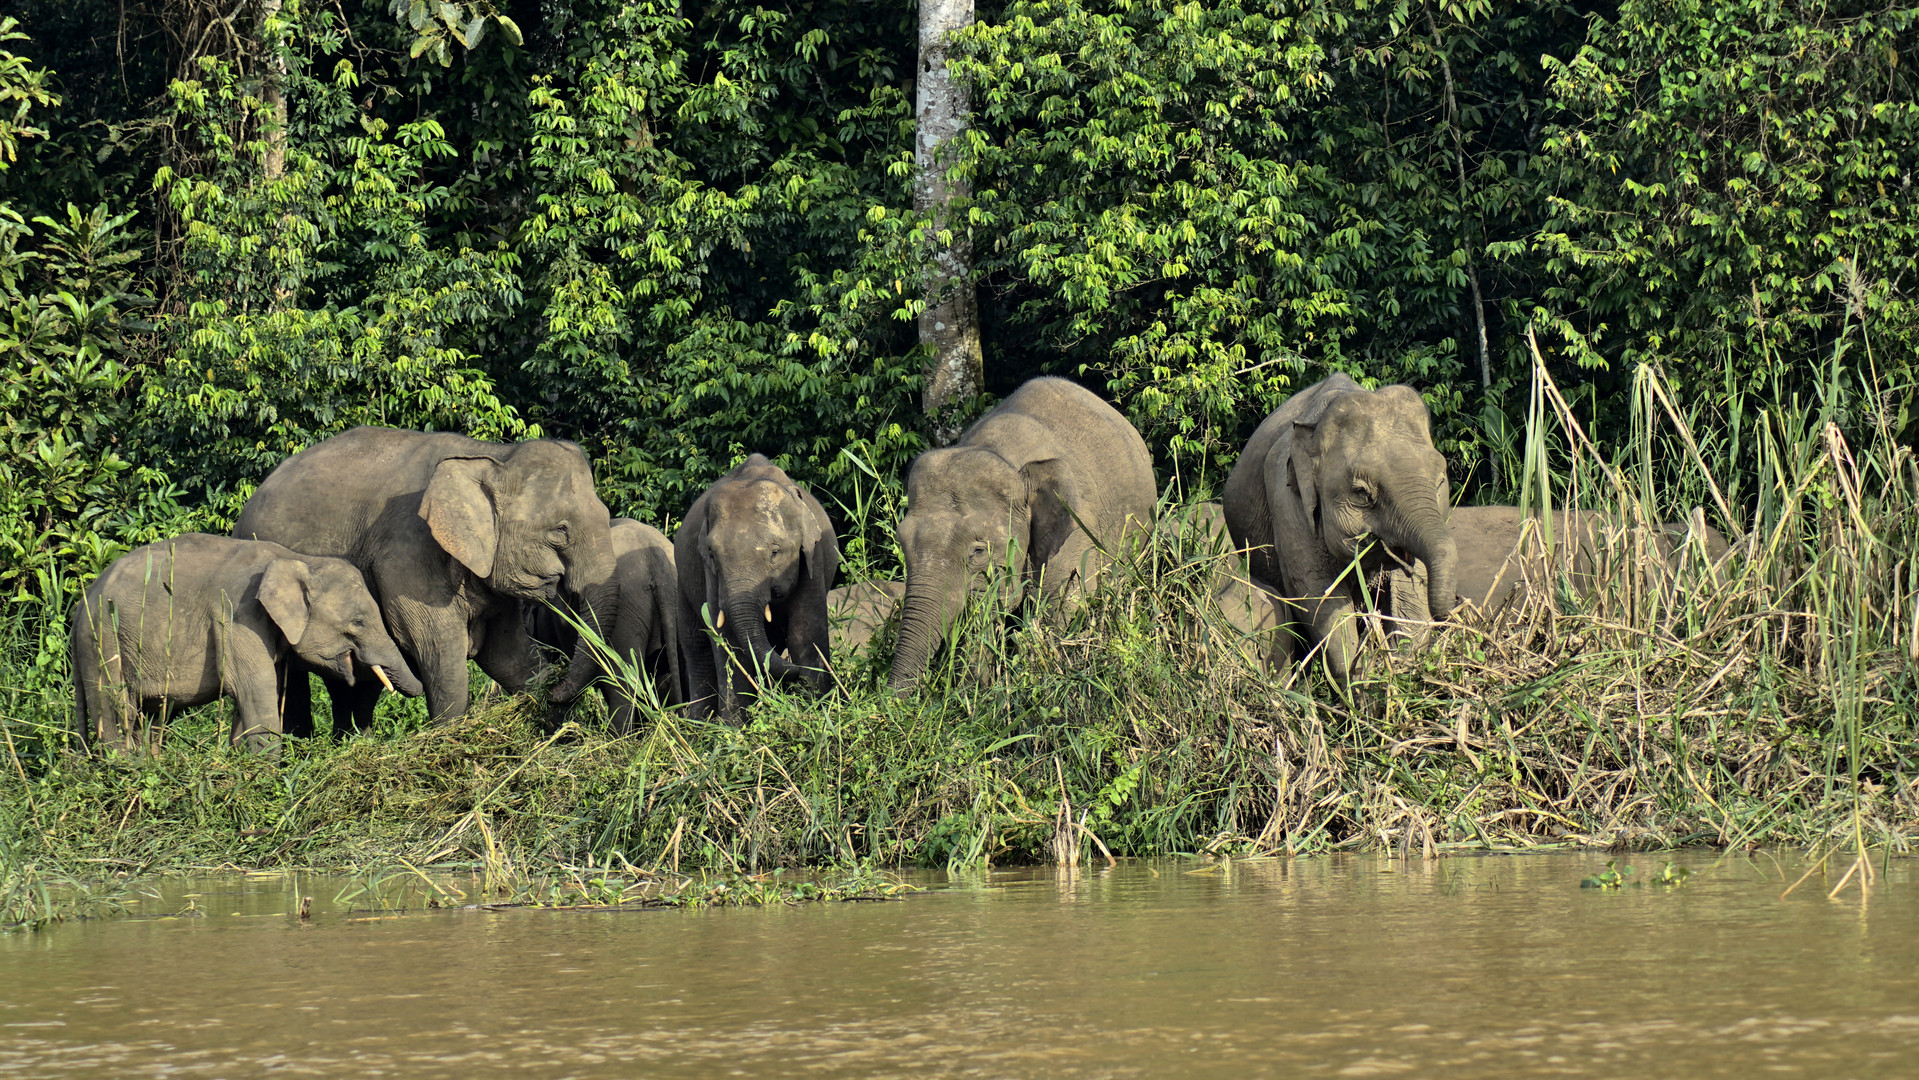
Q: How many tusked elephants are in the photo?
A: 2